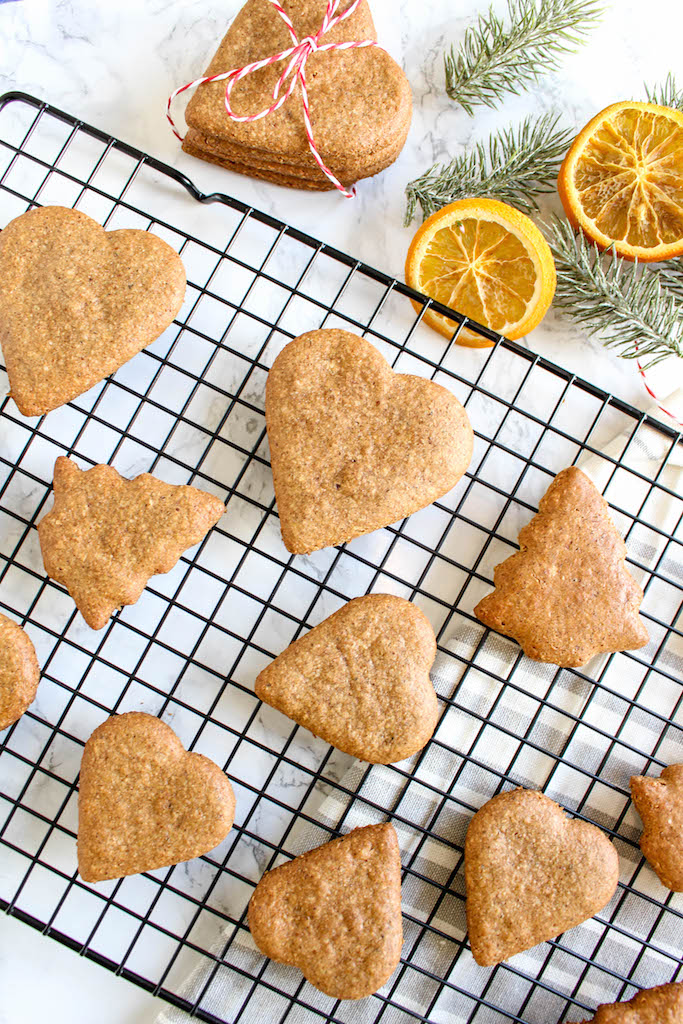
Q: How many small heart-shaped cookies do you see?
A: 4